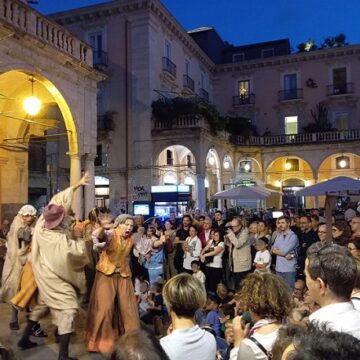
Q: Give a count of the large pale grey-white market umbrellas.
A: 2